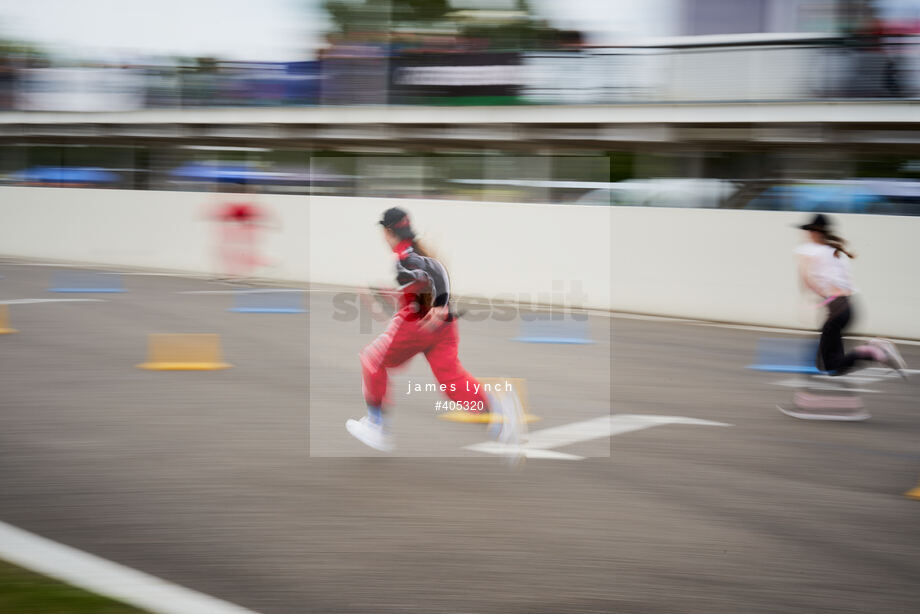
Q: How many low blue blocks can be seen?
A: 4